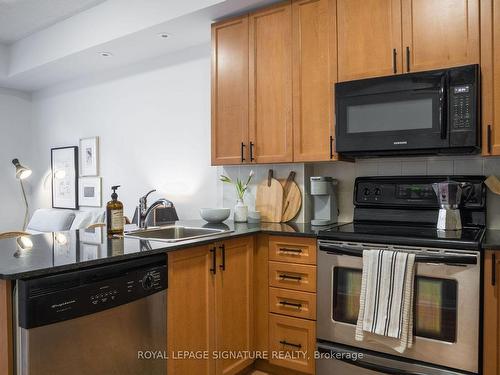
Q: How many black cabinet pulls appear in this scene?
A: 13